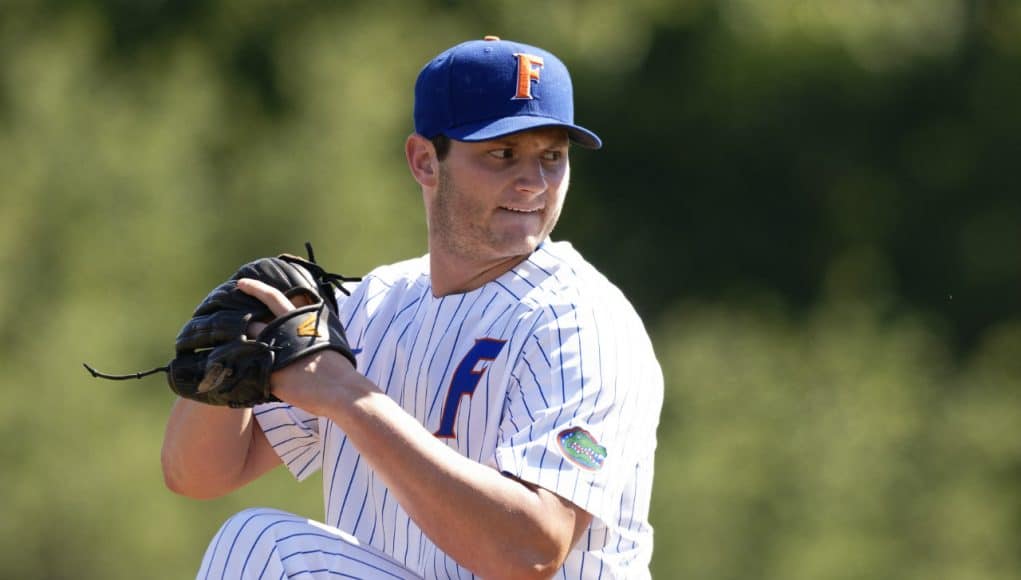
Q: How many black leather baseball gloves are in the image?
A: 1